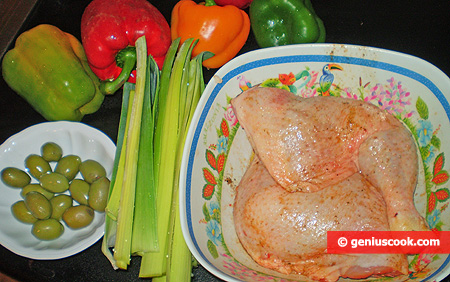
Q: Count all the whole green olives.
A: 14